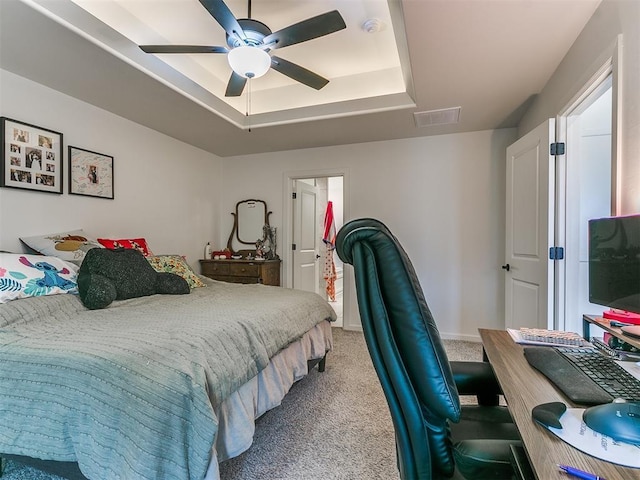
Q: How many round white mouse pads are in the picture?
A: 1